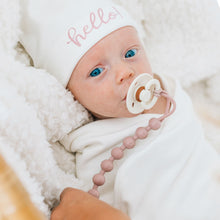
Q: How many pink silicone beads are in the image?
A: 7